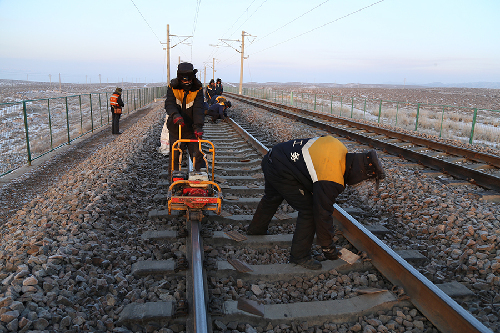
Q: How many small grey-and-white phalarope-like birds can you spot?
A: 0